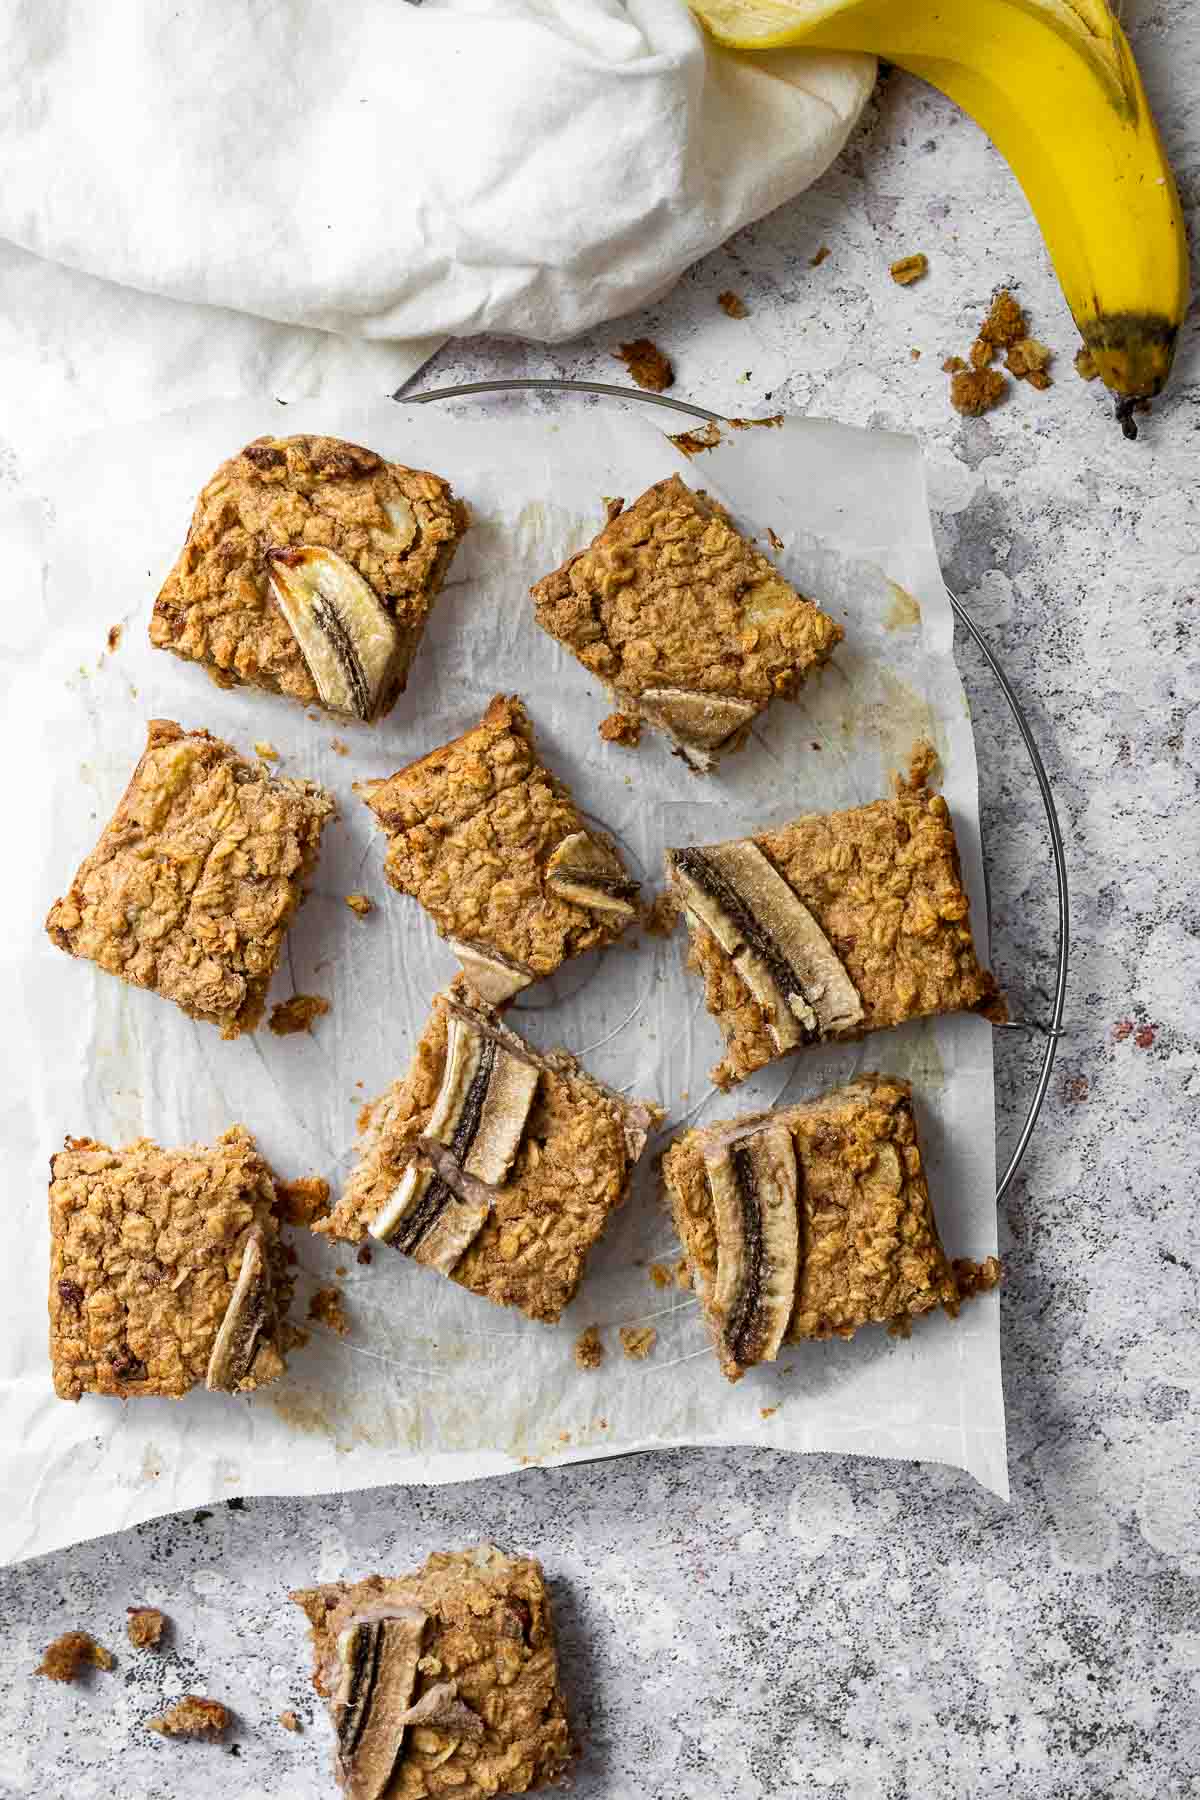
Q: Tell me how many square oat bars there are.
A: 9